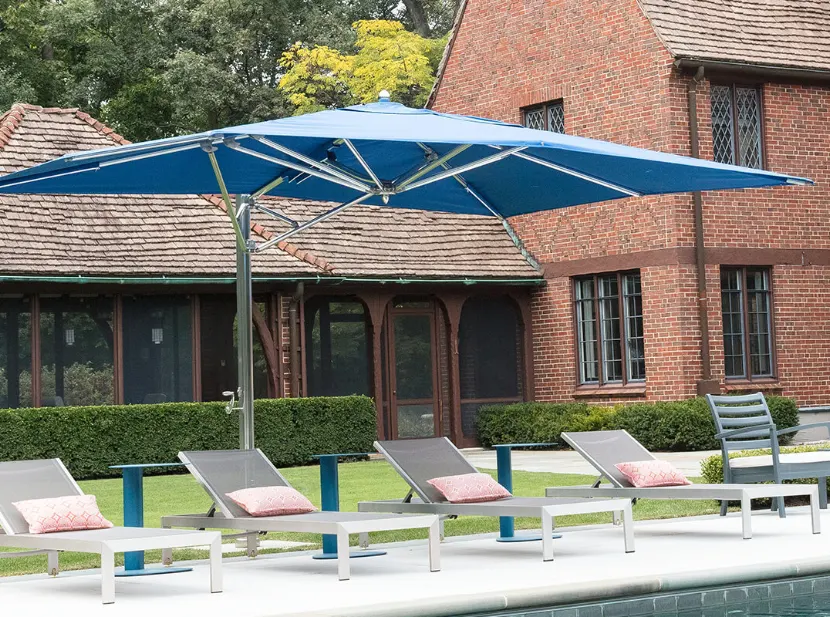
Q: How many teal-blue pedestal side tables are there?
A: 3